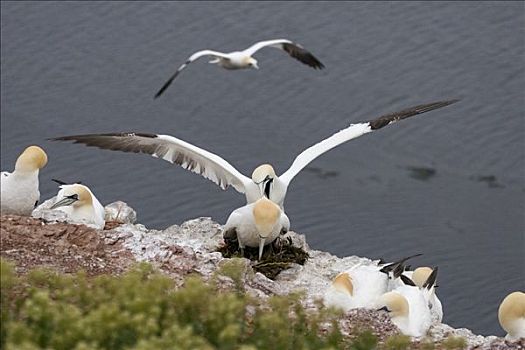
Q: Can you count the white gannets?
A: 9